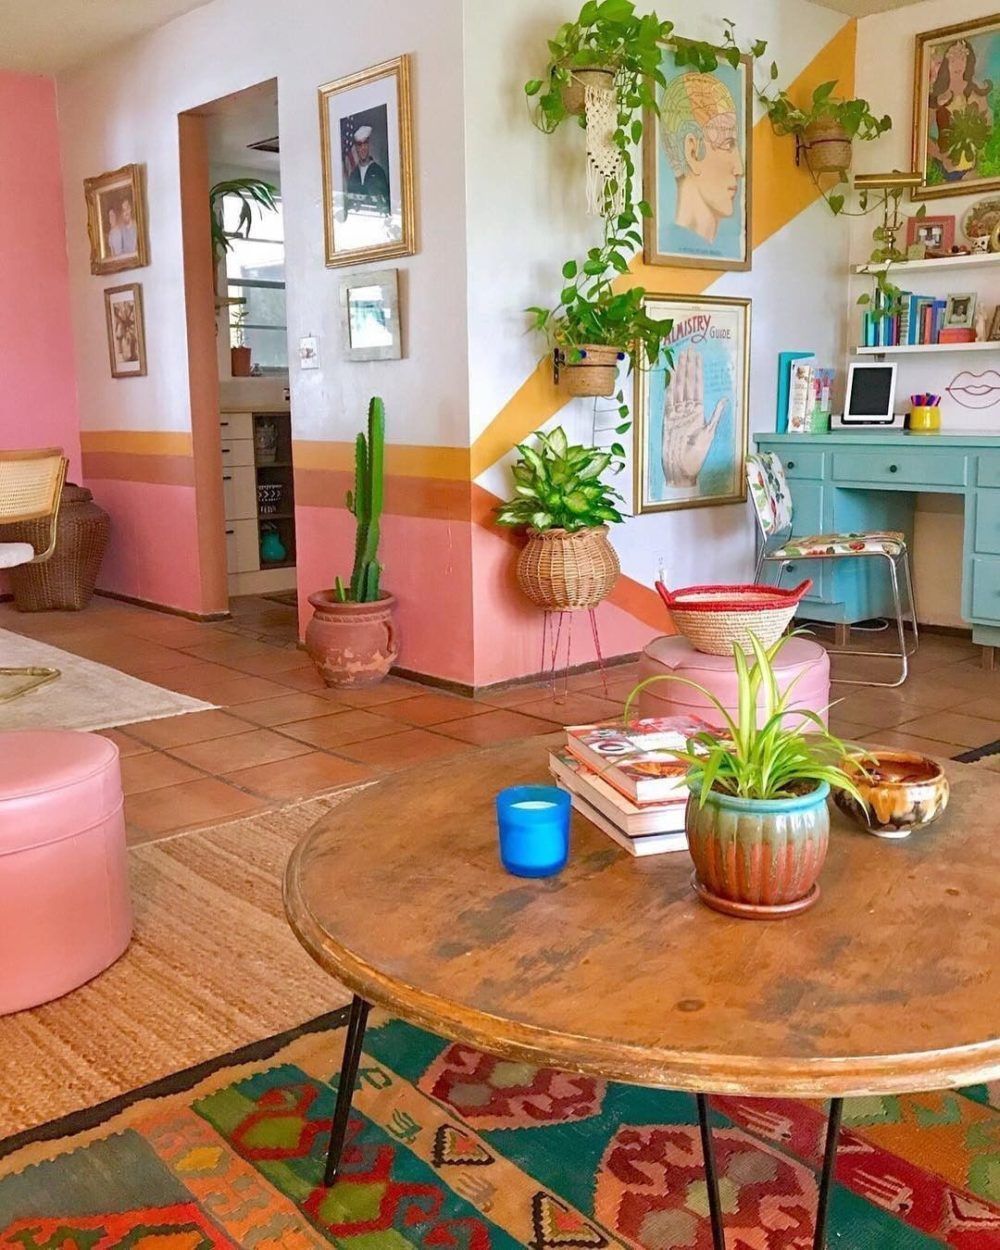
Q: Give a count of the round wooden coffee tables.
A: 1